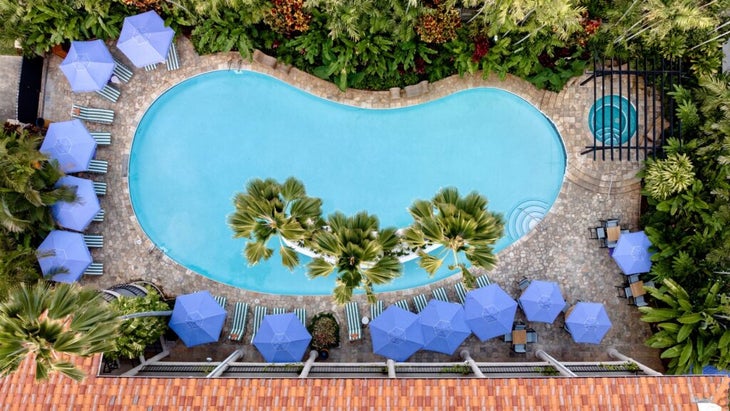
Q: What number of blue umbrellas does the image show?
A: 13